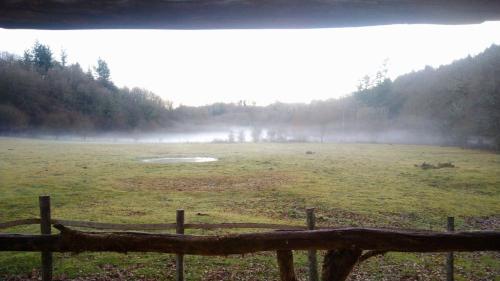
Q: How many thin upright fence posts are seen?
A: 4